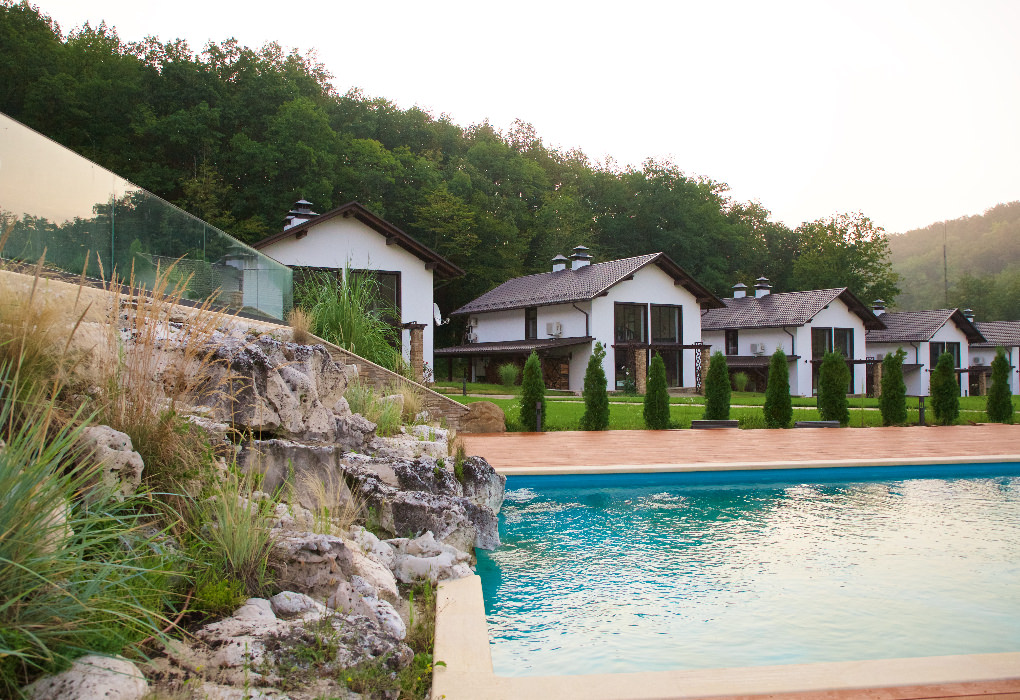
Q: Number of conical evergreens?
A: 9